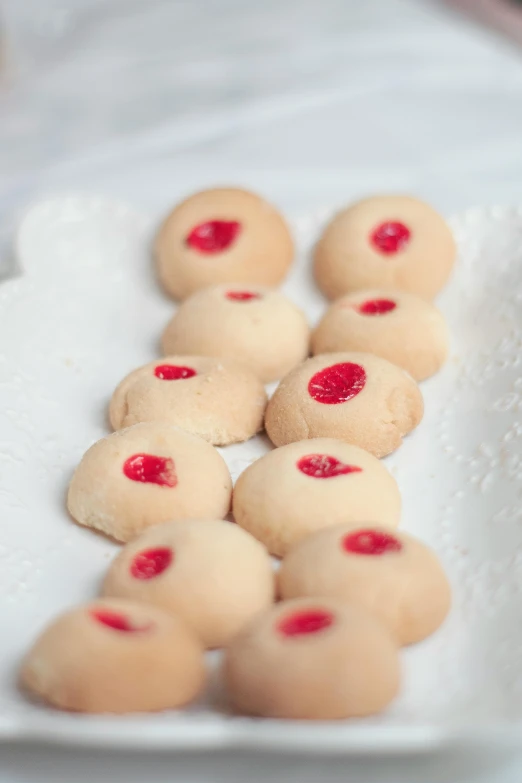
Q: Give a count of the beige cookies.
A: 12